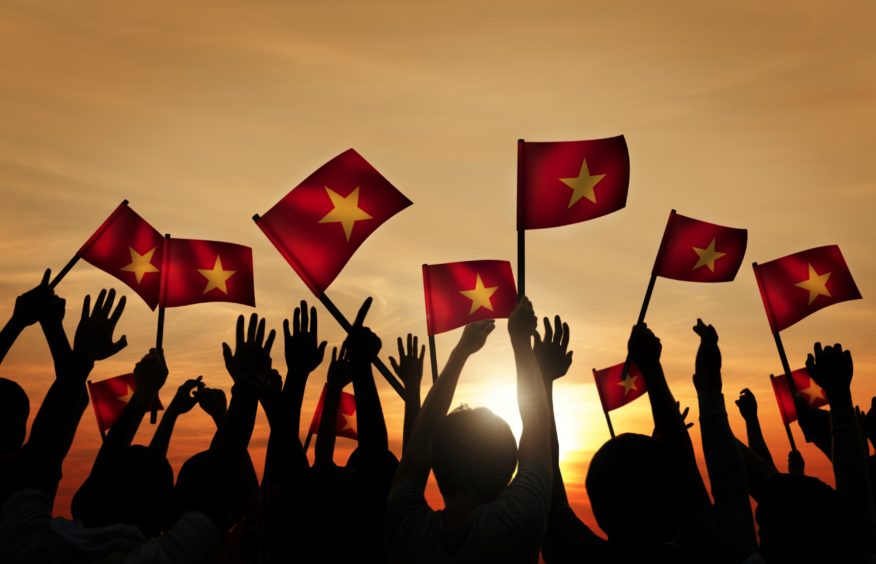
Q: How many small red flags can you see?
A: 11